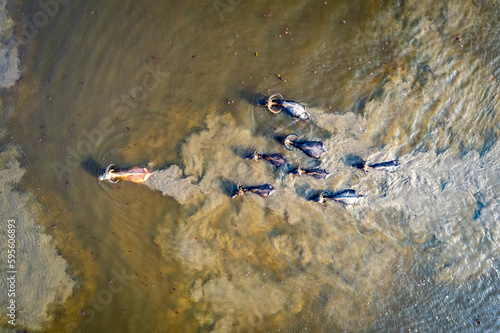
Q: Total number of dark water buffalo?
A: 7